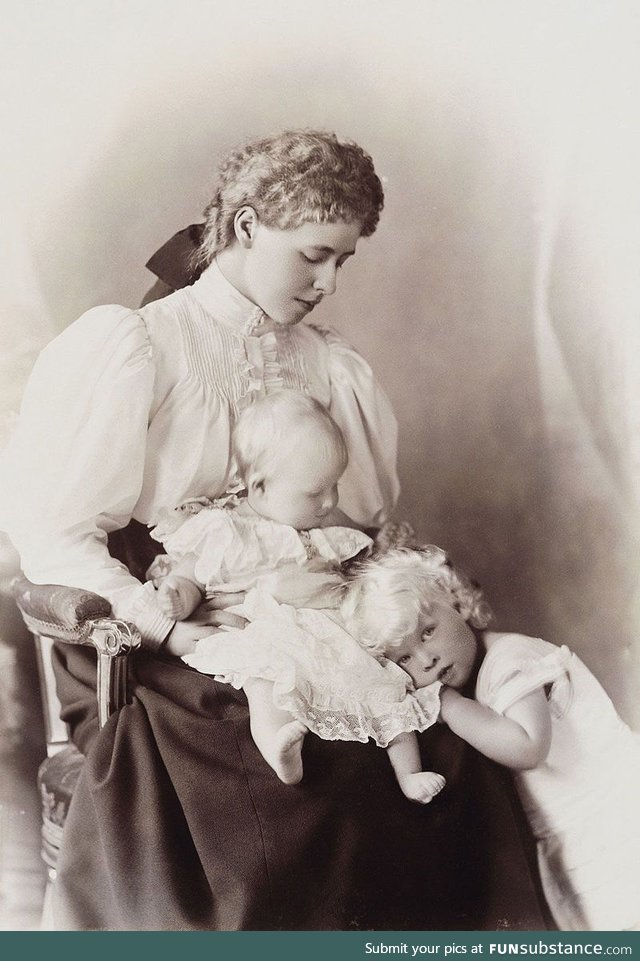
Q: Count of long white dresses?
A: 2